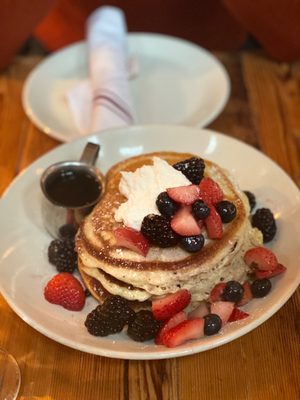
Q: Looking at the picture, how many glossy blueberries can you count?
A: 7